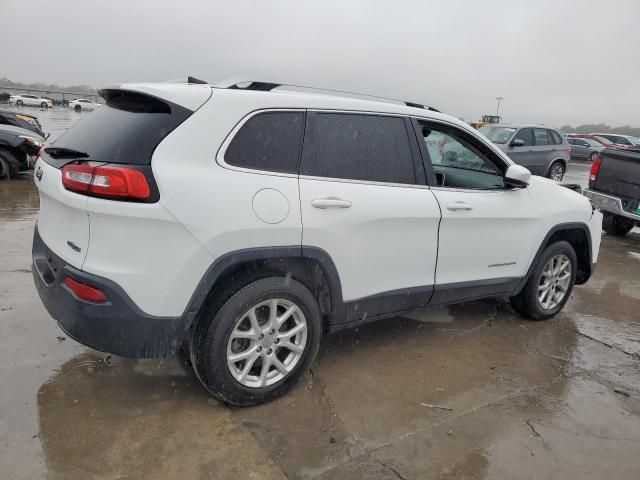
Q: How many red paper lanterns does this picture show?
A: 0